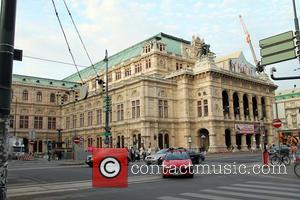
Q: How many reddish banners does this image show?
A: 1